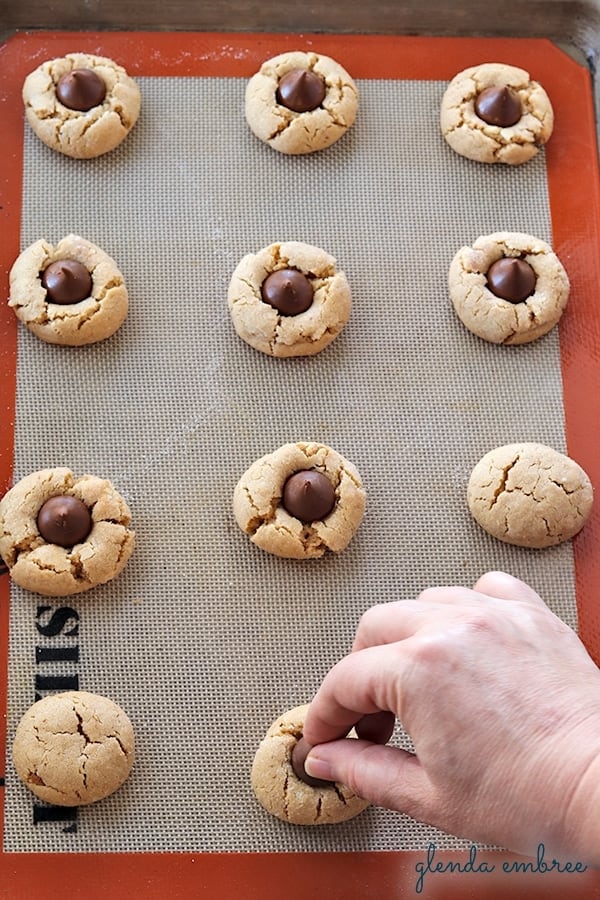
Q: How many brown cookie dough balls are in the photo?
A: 11